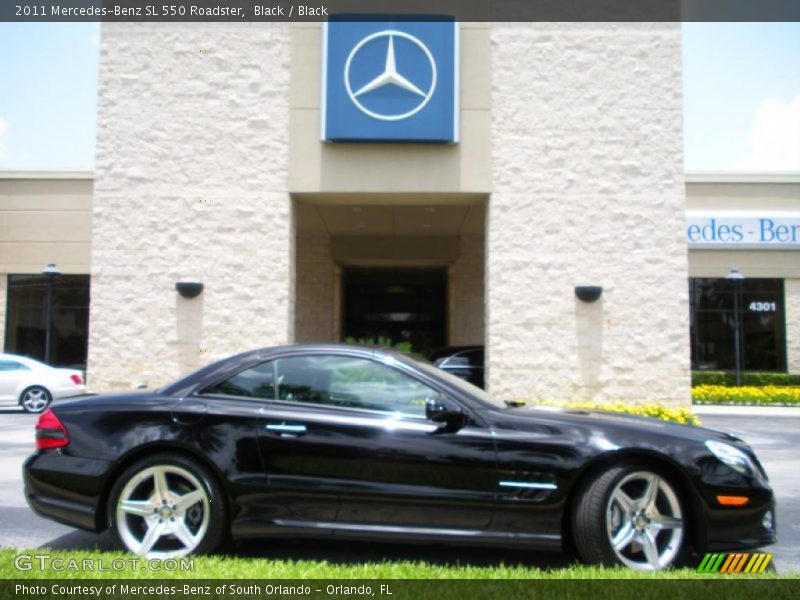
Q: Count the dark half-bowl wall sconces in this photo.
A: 2